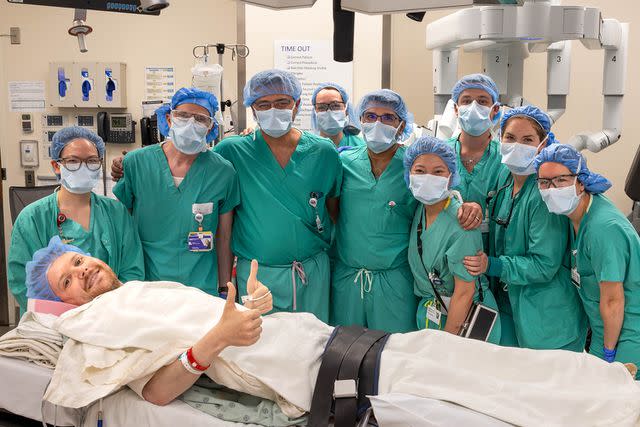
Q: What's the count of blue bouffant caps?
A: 10